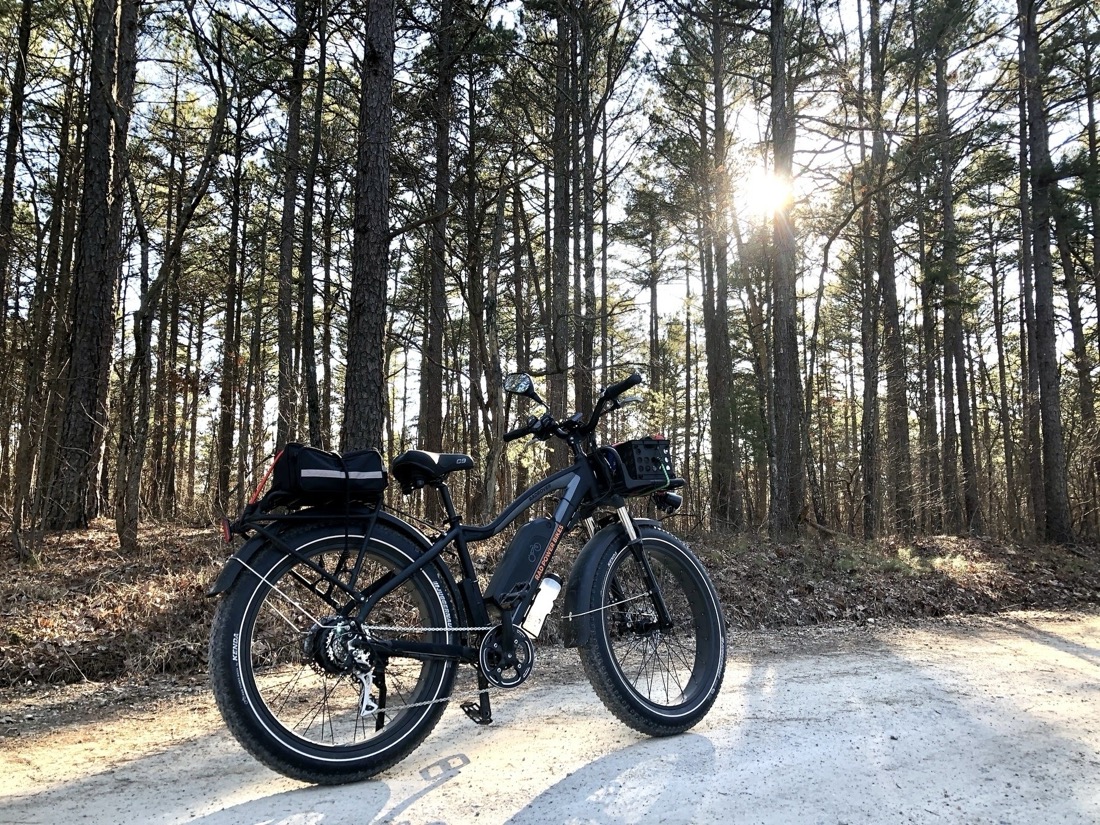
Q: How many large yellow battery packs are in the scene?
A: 0